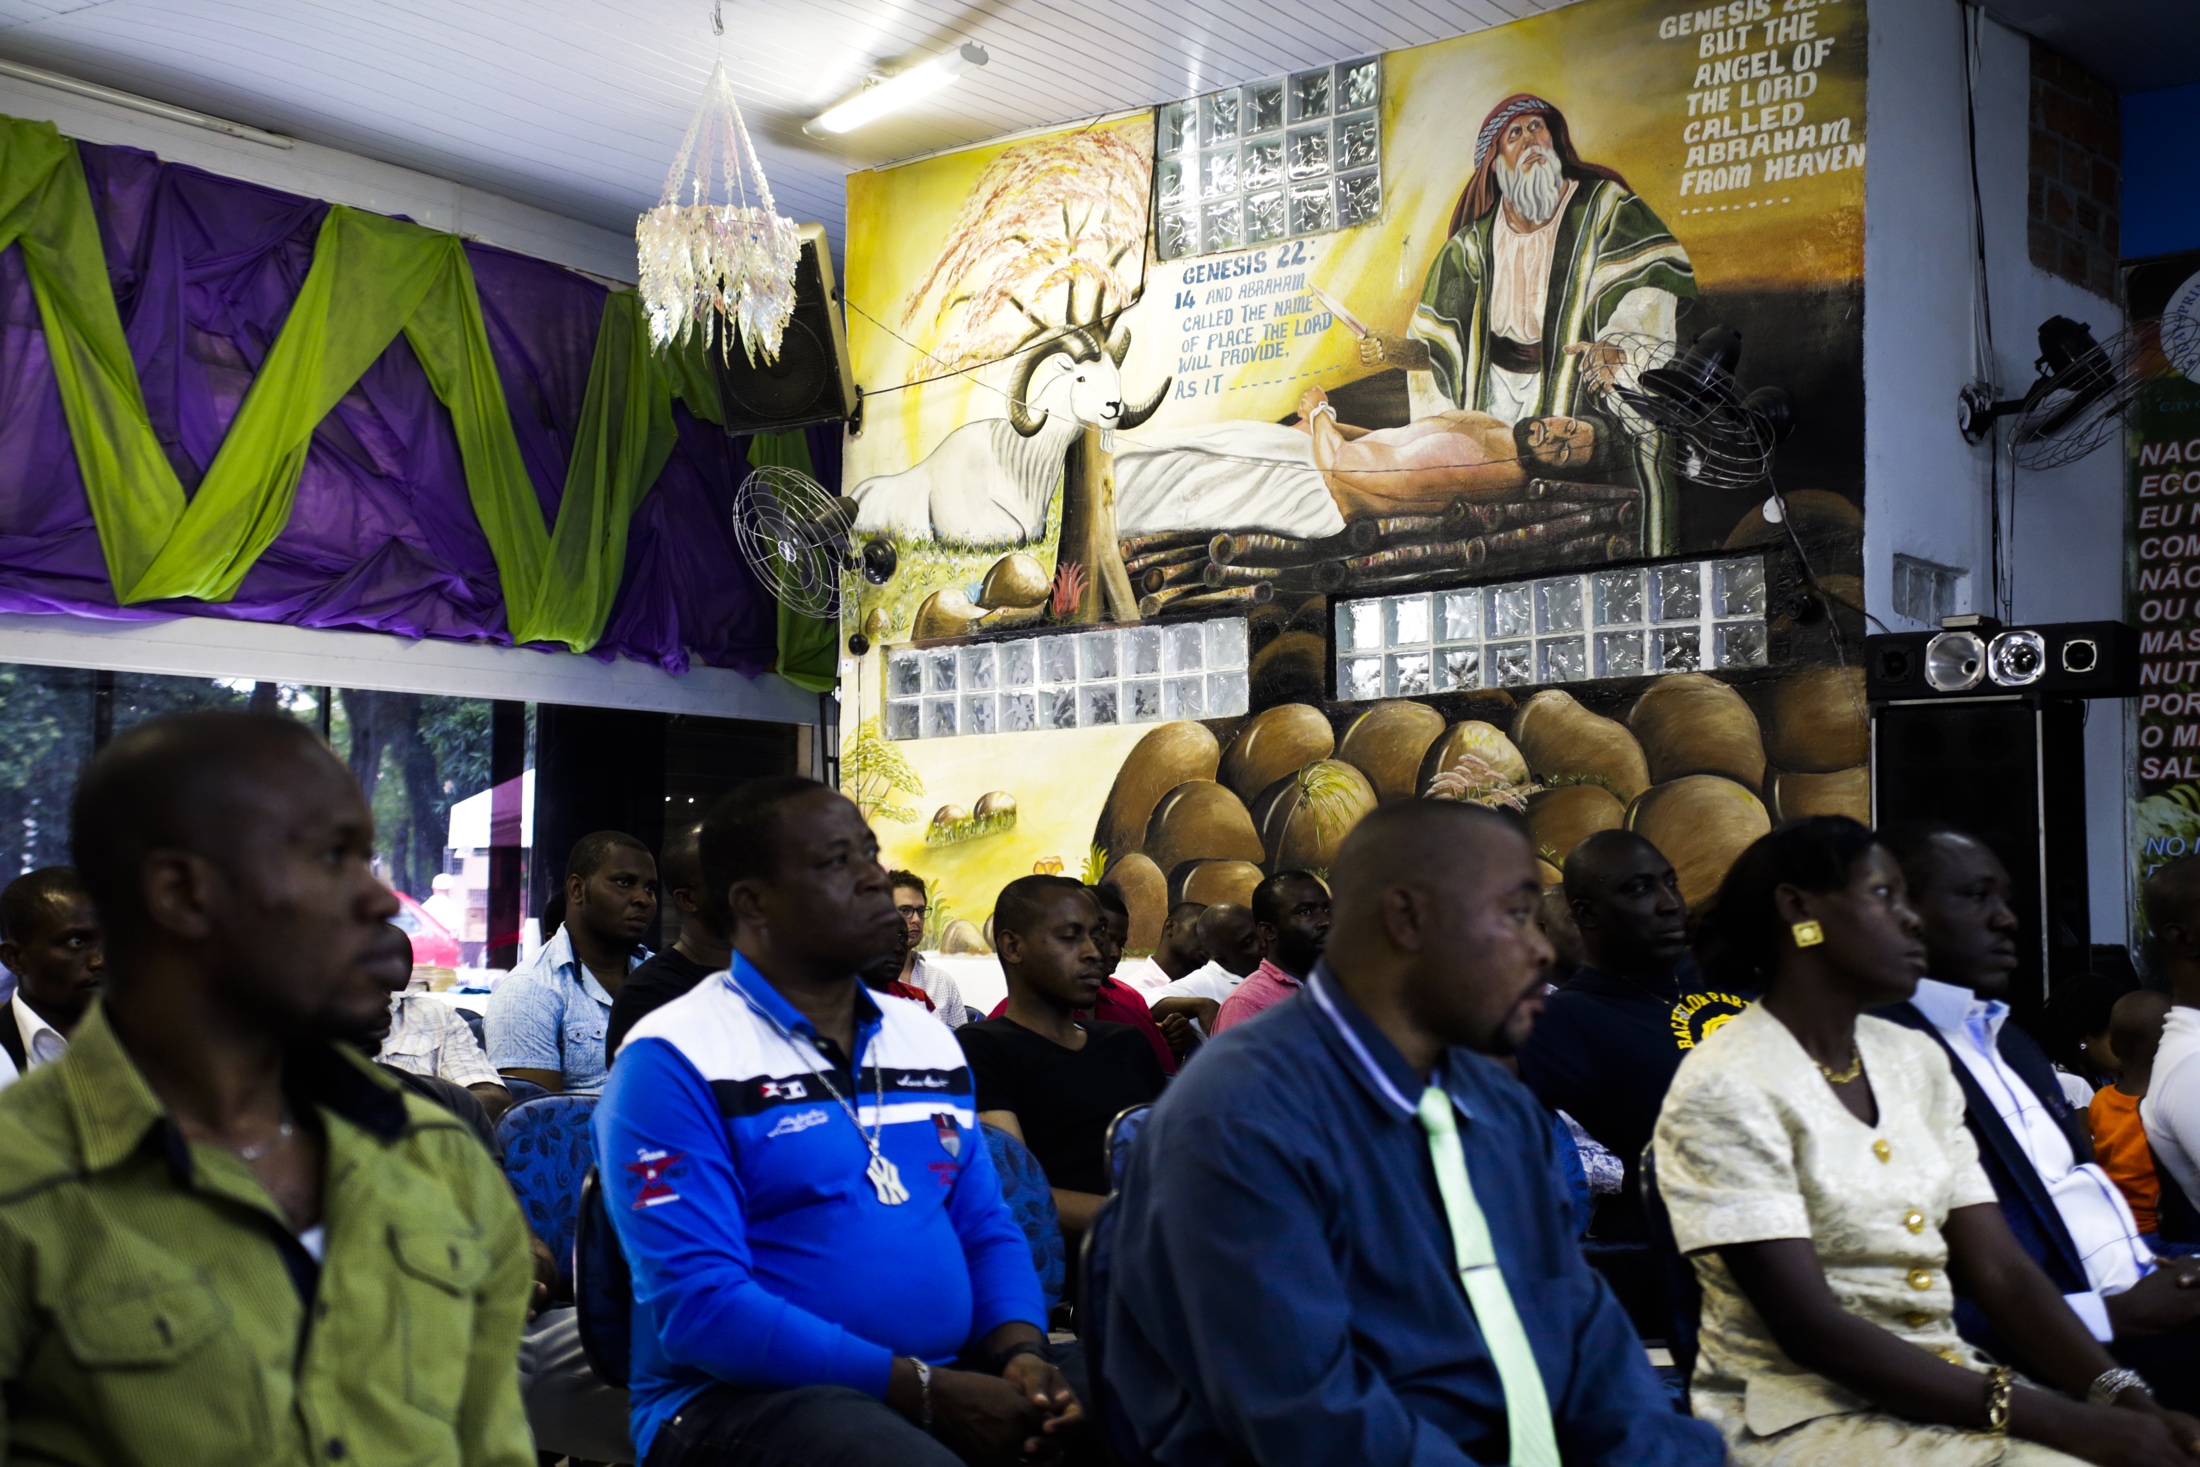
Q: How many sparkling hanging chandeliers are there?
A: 1